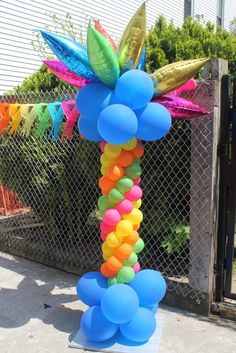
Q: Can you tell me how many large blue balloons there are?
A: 10